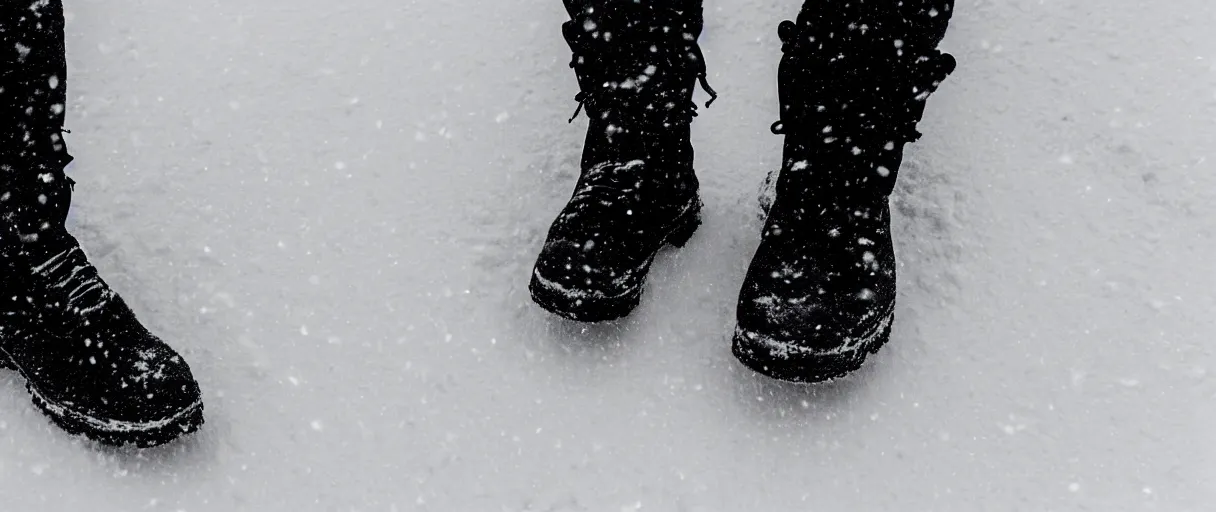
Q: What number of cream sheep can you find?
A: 0